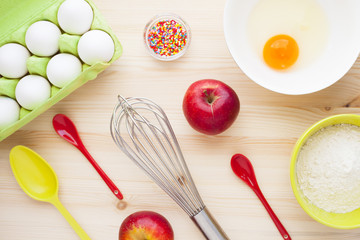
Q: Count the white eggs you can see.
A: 7